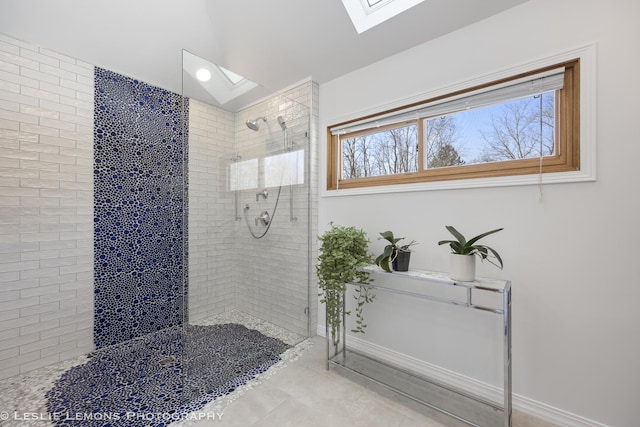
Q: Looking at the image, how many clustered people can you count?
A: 0